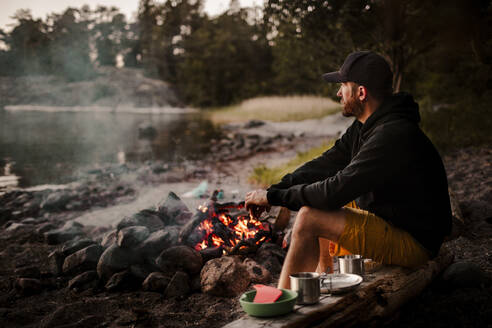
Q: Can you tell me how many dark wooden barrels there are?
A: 0